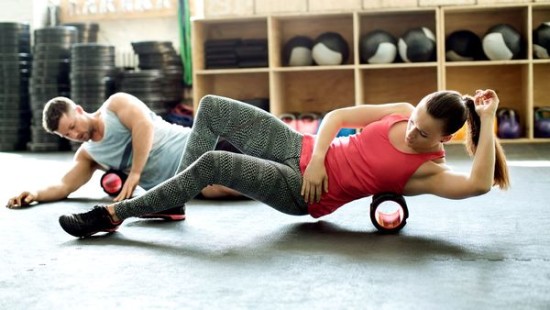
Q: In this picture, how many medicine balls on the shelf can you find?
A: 7